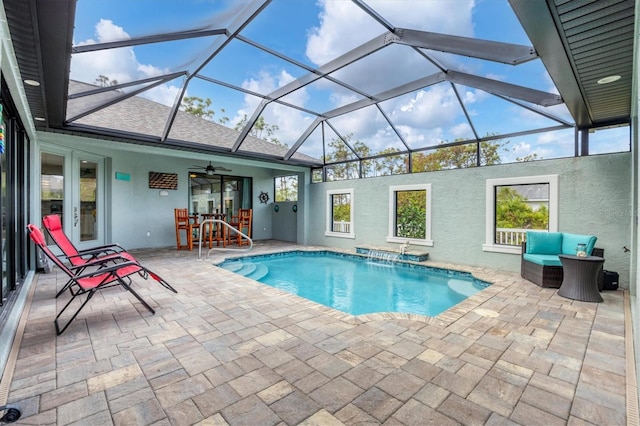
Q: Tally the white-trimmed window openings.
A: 3